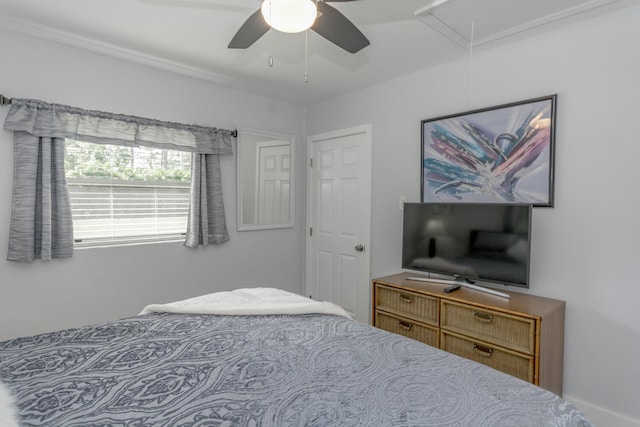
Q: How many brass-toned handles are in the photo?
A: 4